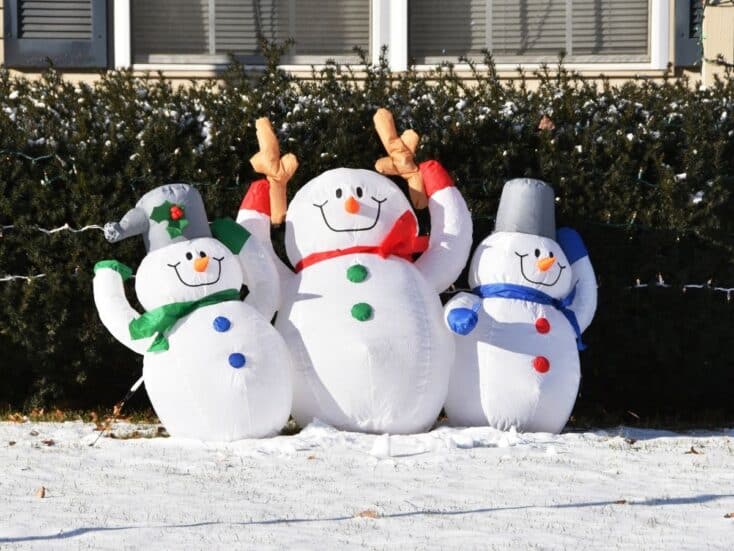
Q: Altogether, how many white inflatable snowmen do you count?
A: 3